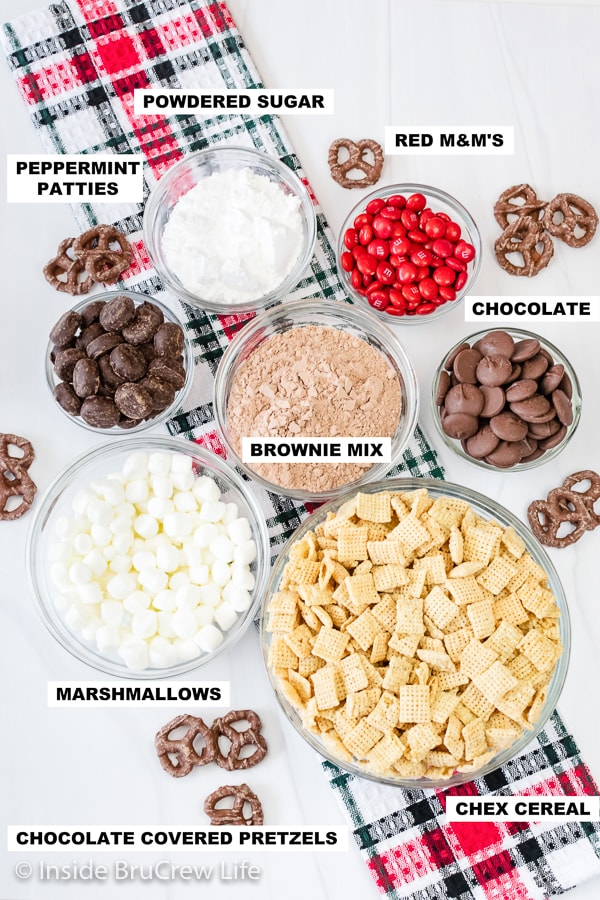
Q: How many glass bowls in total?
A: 7